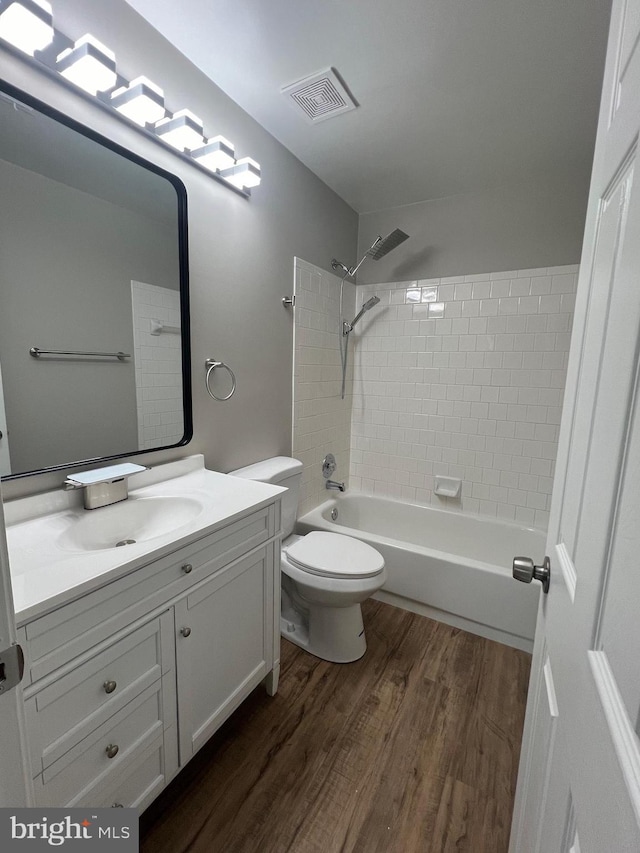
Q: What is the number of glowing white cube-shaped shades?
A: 6